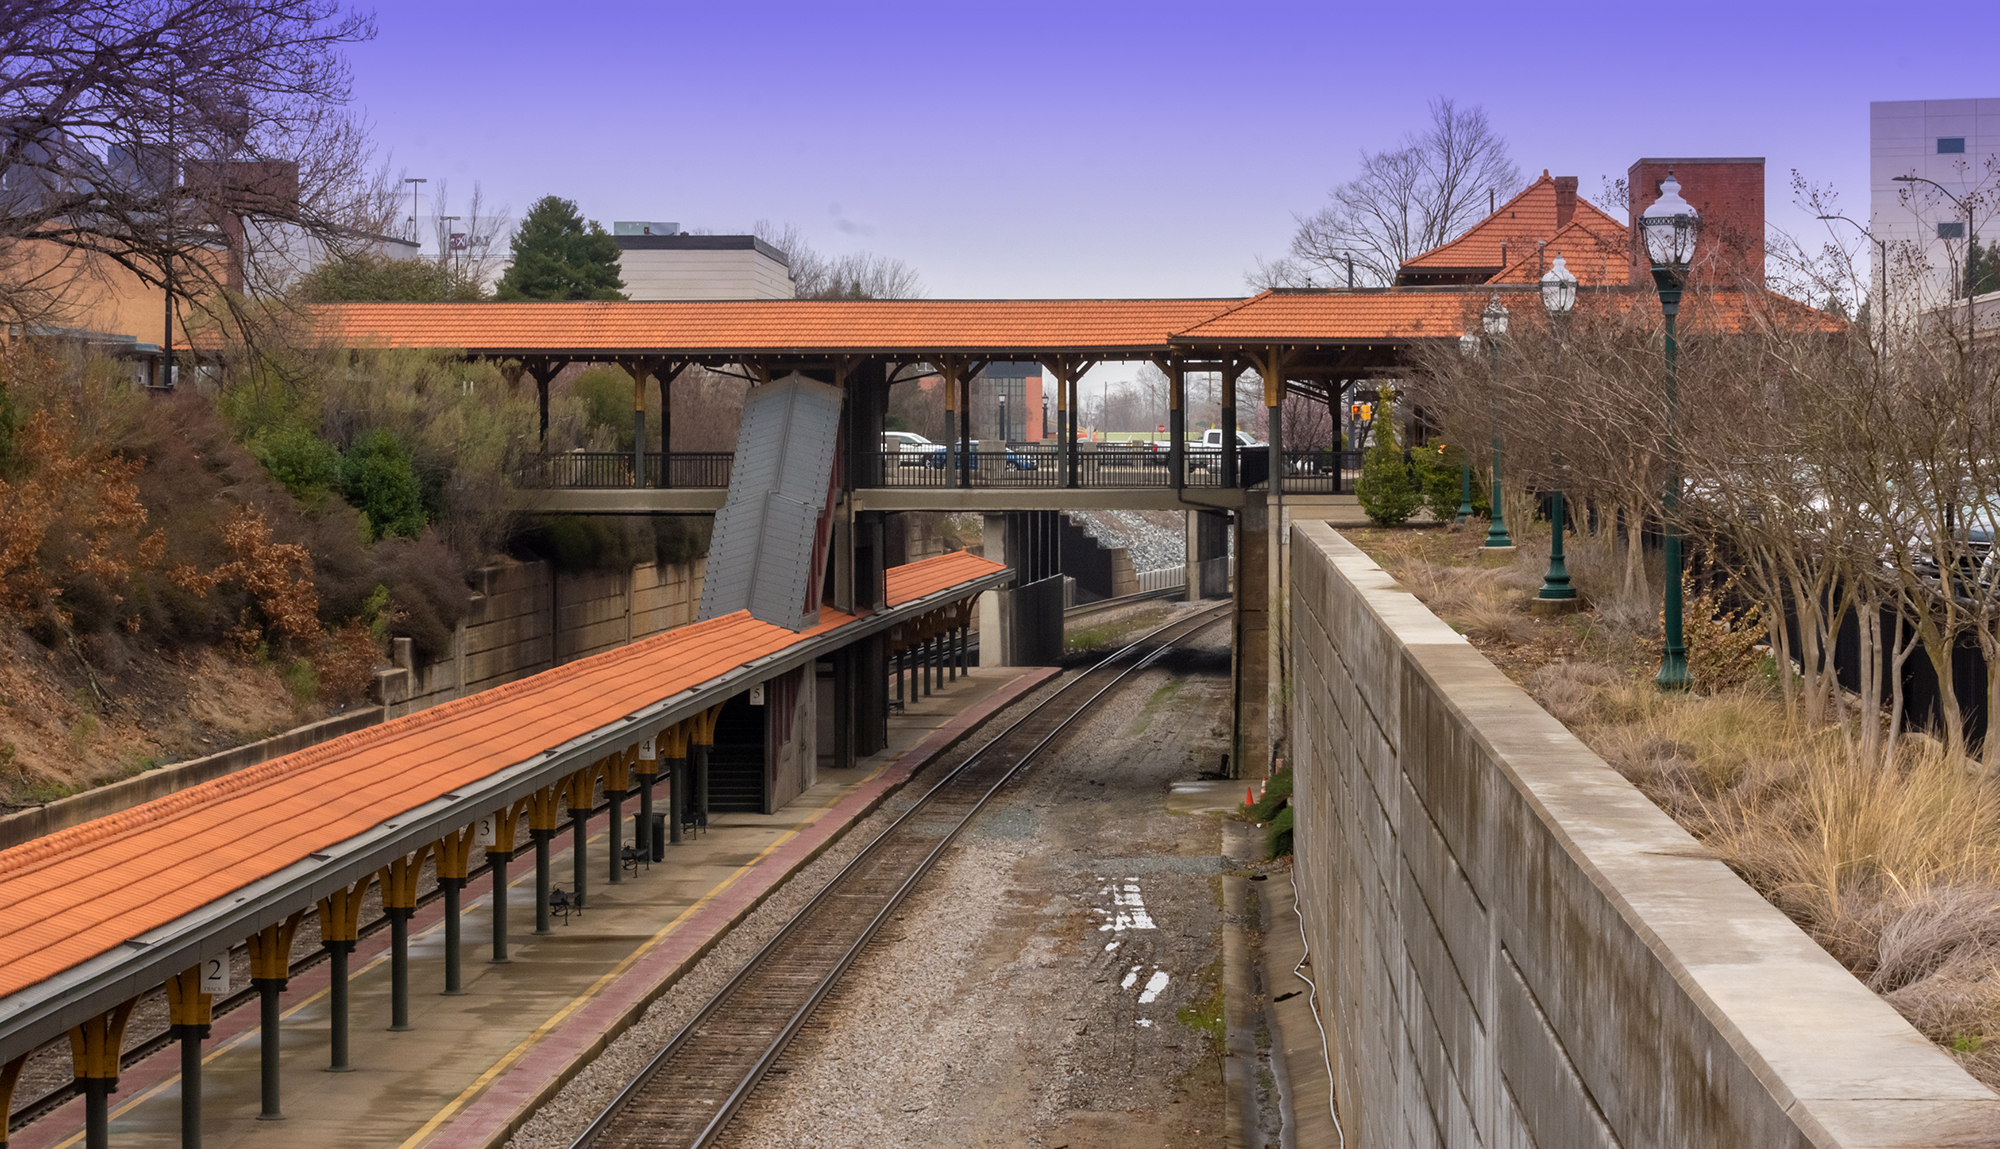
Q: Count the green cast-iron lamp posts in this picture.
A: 4